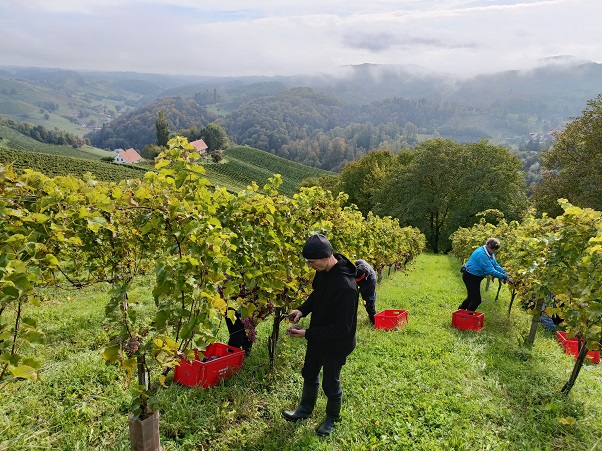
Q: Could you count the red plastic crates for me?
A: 4